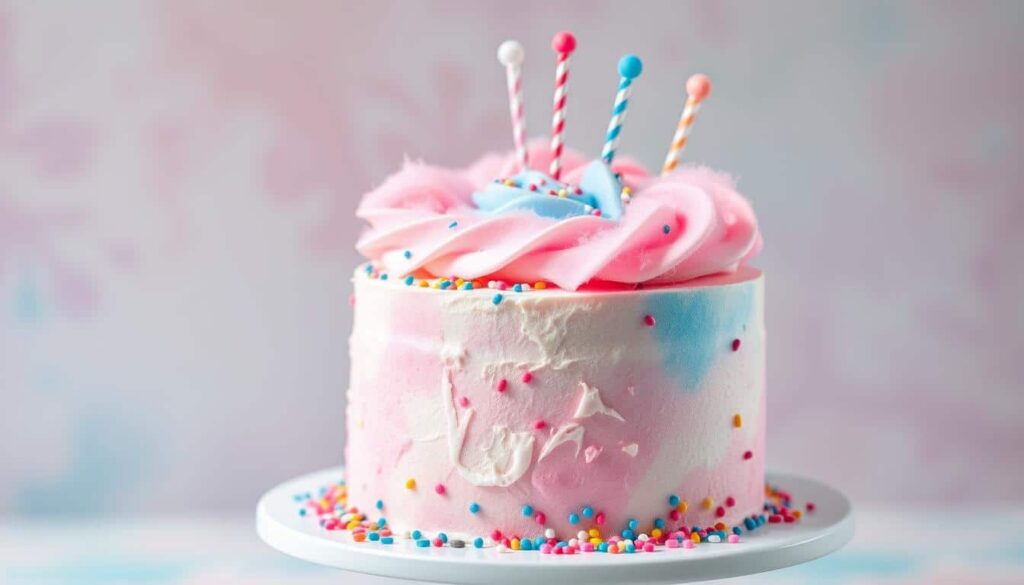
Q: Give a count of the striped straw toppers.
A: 4